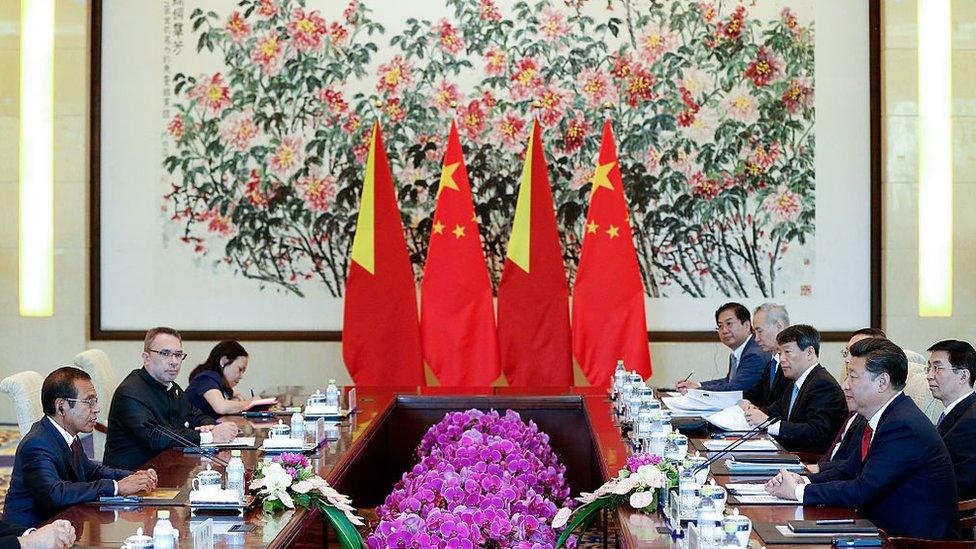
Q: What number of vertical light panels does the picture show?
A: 2